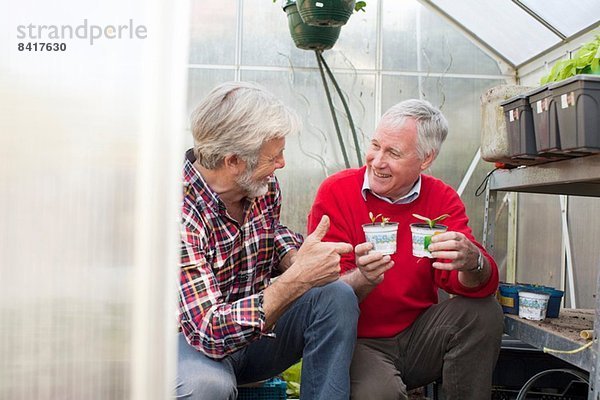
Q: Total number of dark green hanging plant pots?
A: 2